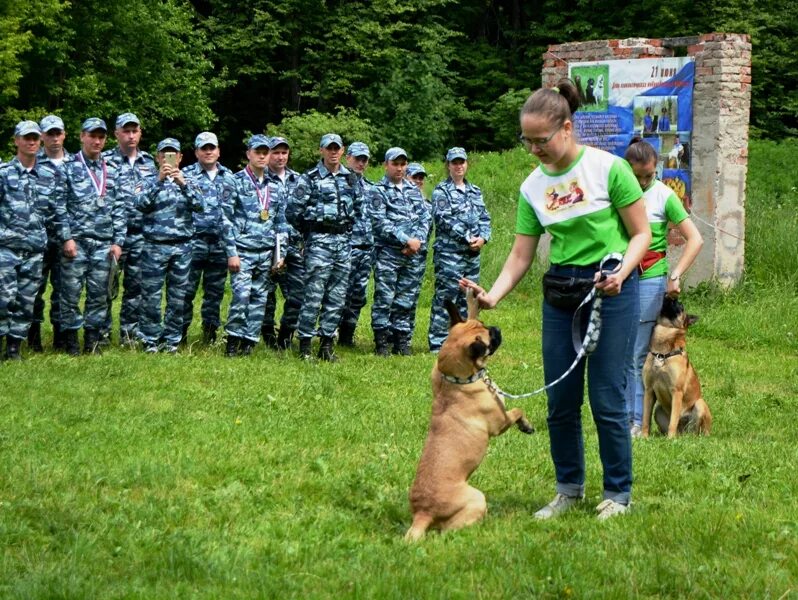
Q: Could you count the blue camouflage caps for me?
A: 13